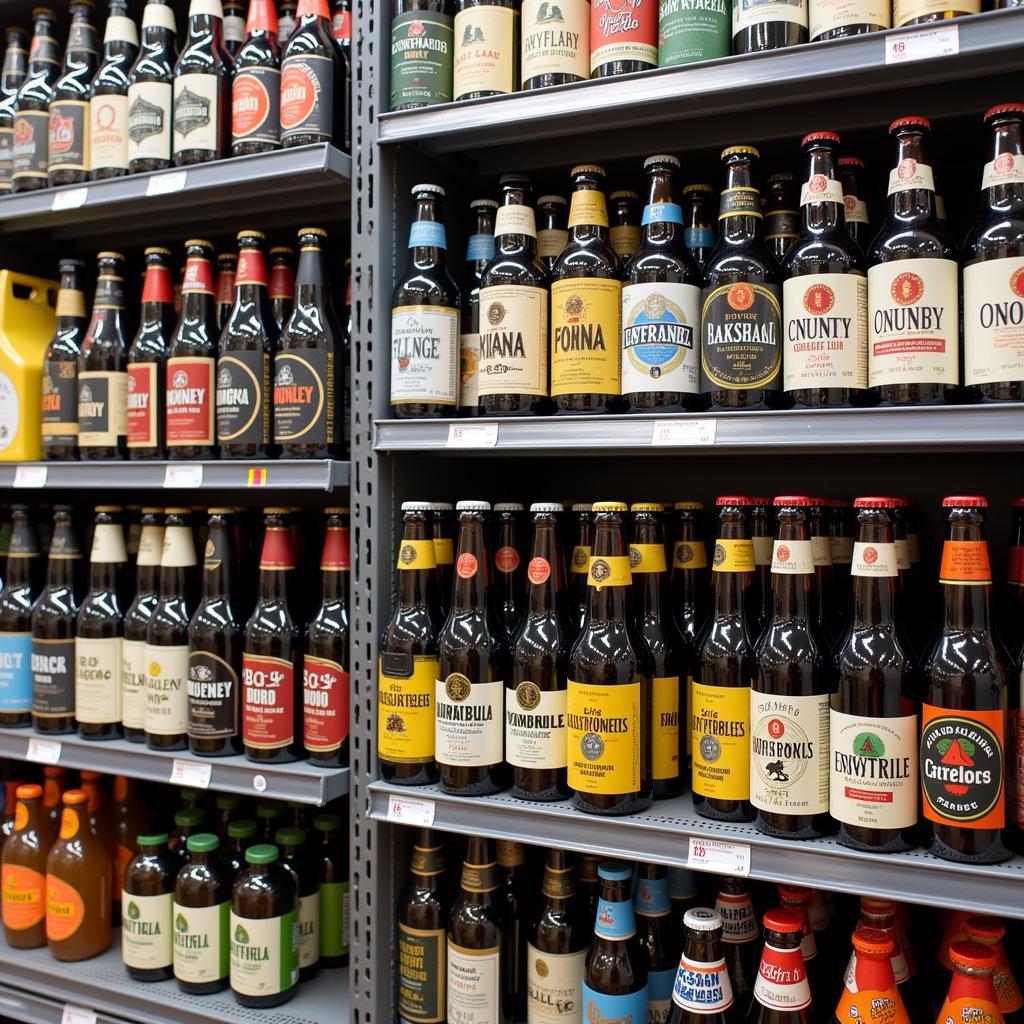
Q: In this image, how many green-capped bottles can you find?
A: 11